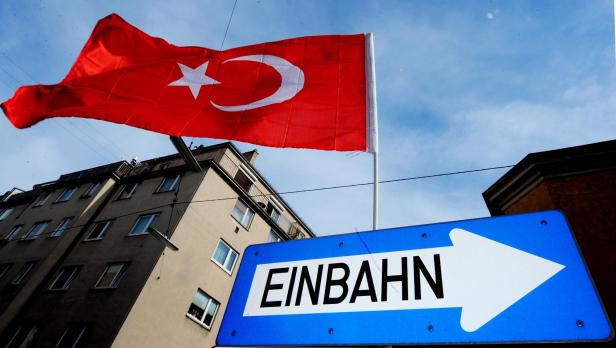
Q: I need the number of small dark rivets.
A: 8